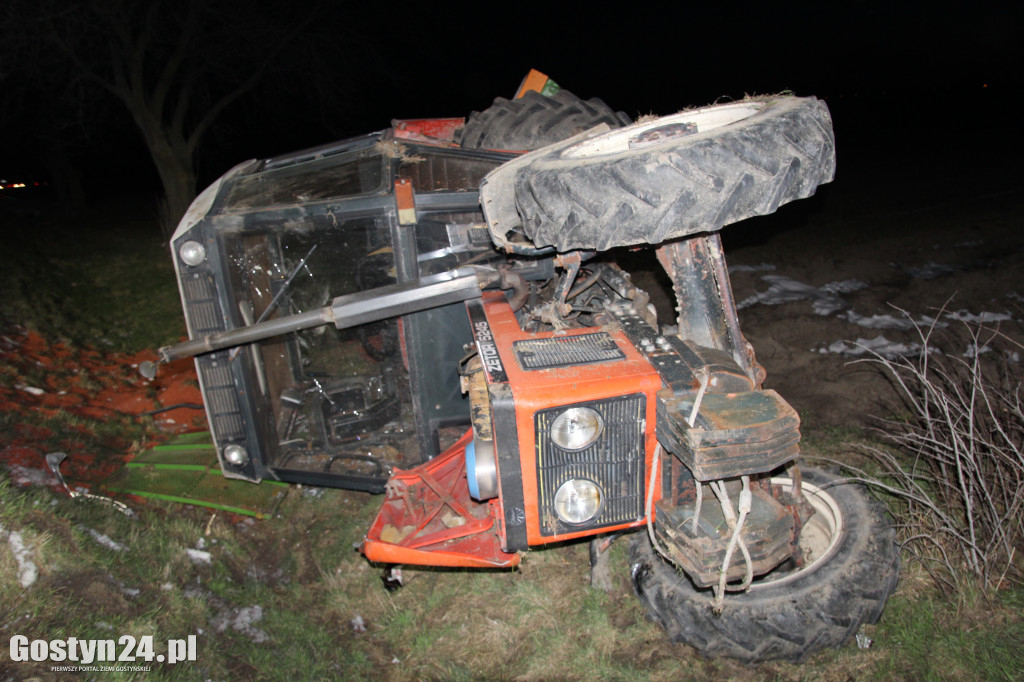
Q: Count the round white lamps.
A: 4